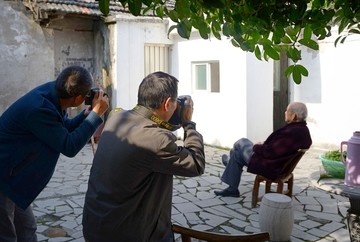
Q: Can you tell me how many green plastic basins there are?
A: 1